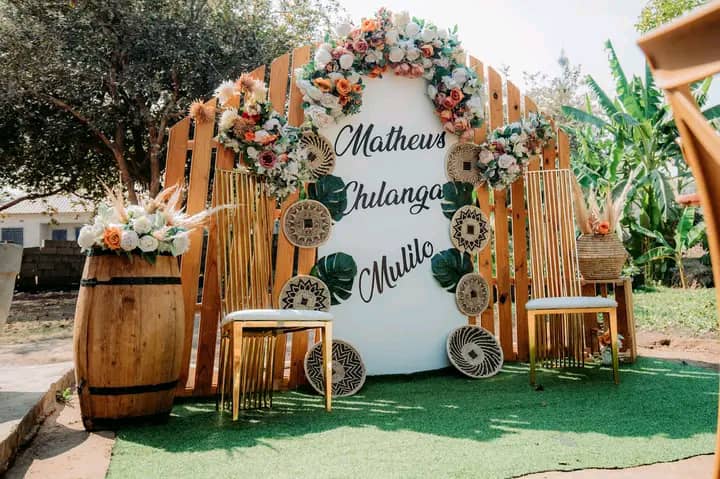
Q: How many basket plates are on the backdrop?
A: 8